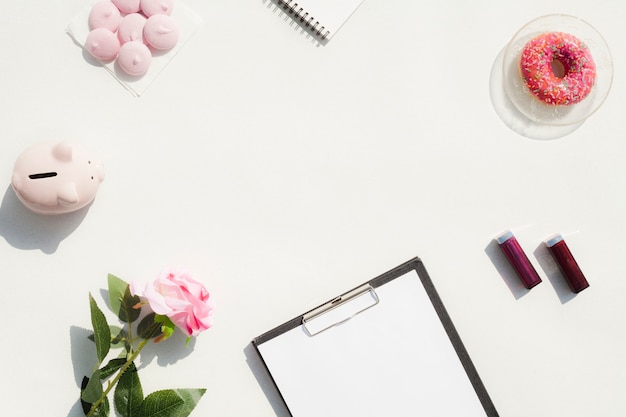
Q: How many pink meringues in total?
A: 7